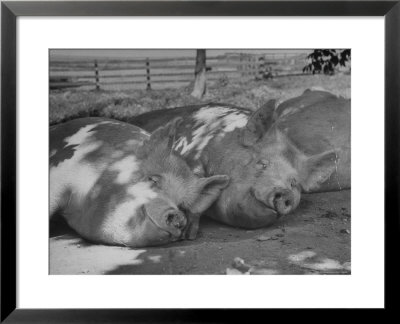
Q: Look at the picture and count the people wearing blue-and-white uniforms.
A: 0